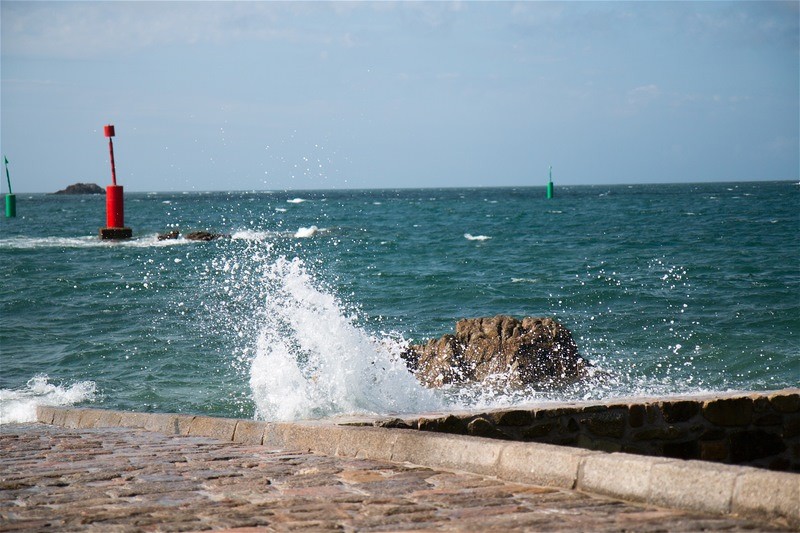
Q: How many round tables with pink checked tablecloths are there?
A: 0